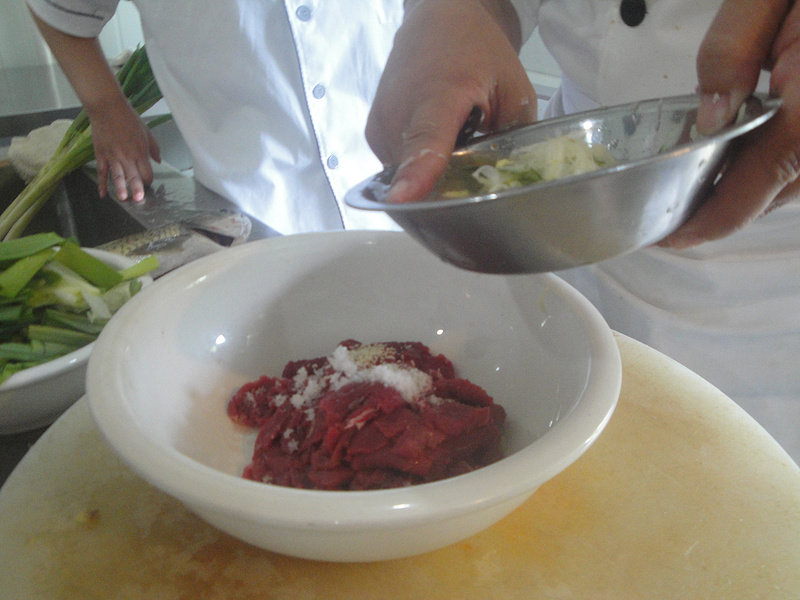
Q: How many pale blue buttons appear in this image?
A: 3